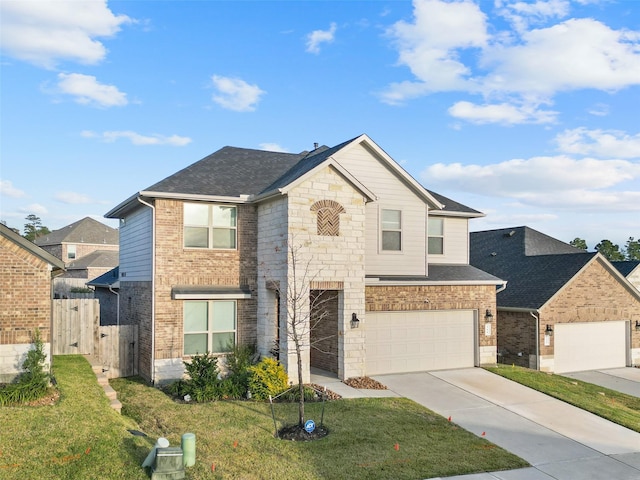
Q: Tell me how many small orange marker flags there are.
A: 6